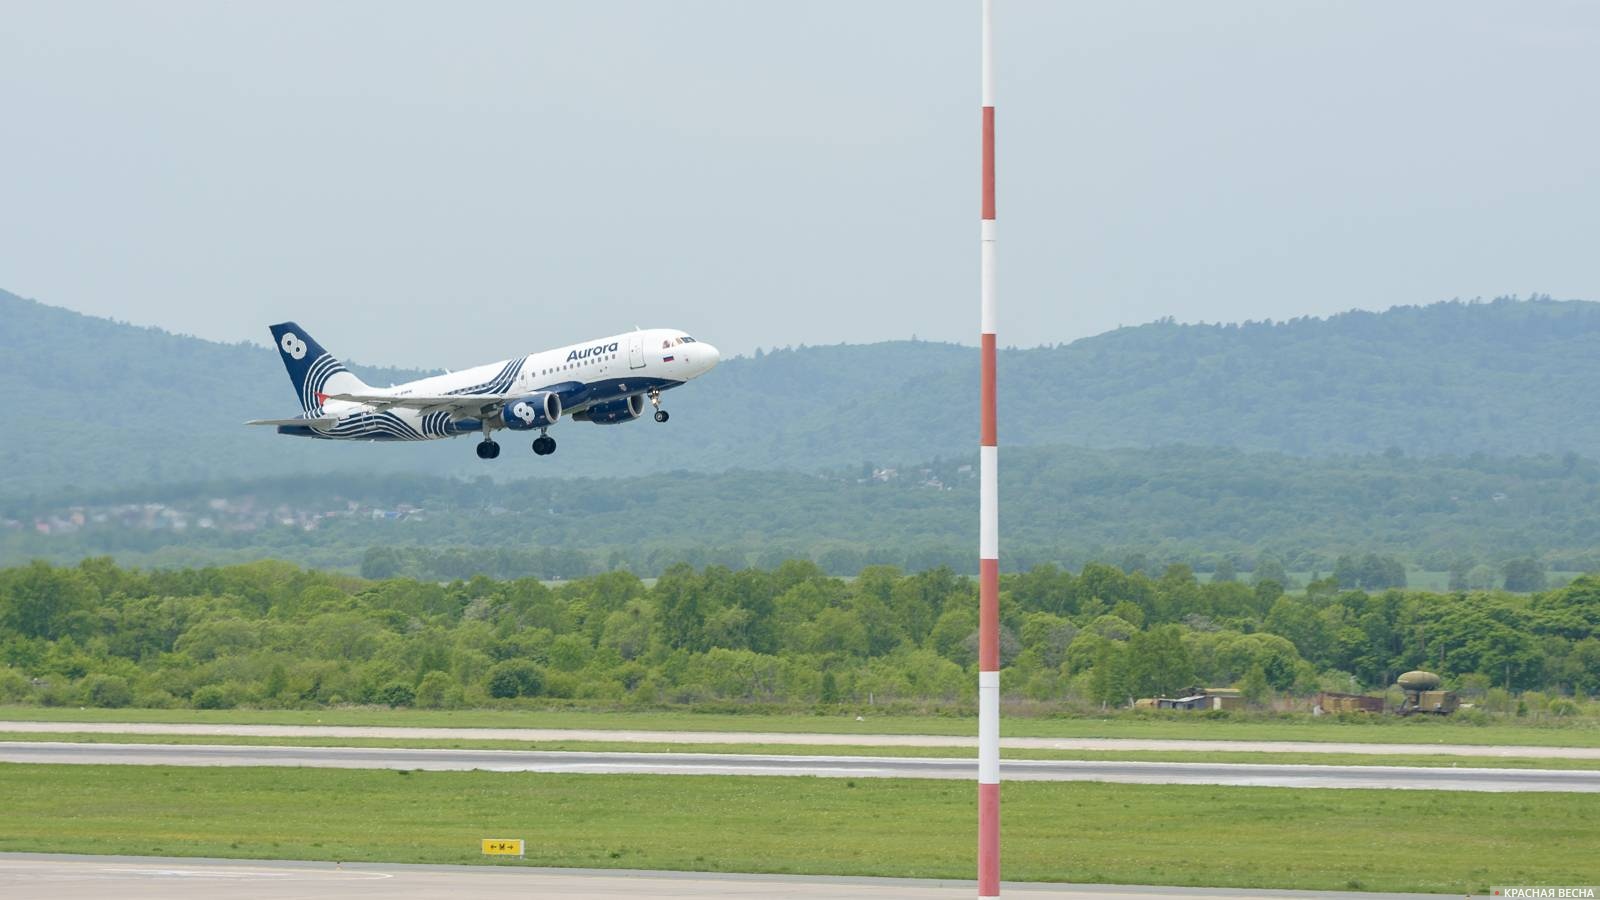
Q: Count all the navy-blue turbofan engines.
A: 2